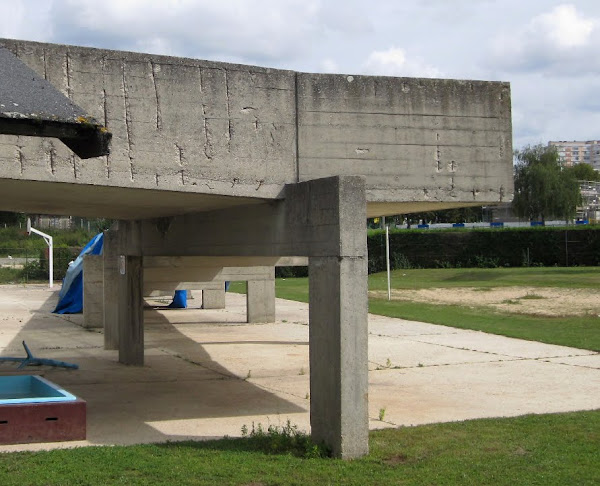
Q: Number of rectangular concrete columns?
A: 6